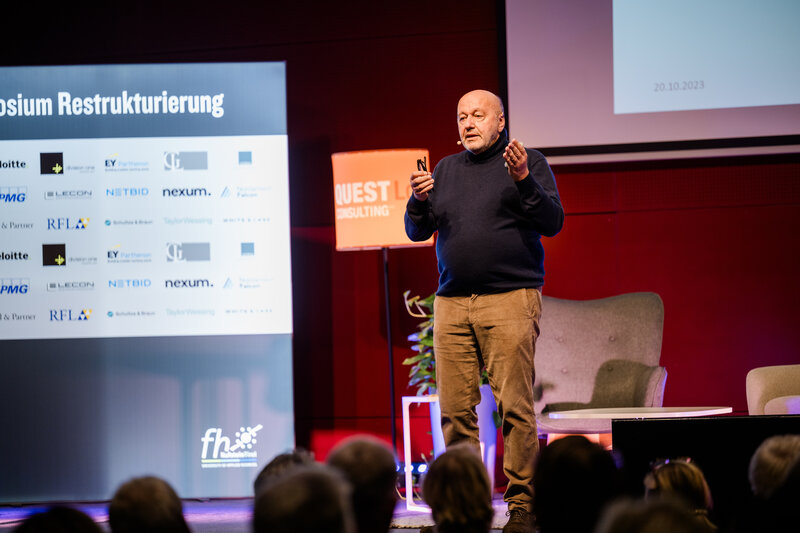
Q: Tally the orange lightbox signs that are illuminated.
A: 1